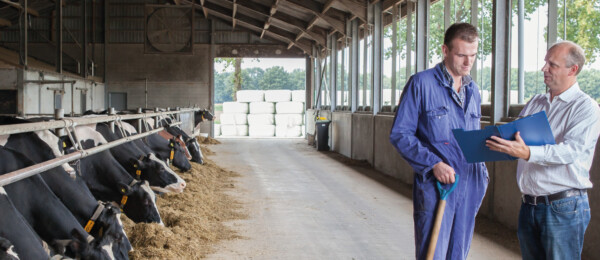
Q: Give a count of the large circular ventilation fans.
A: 1